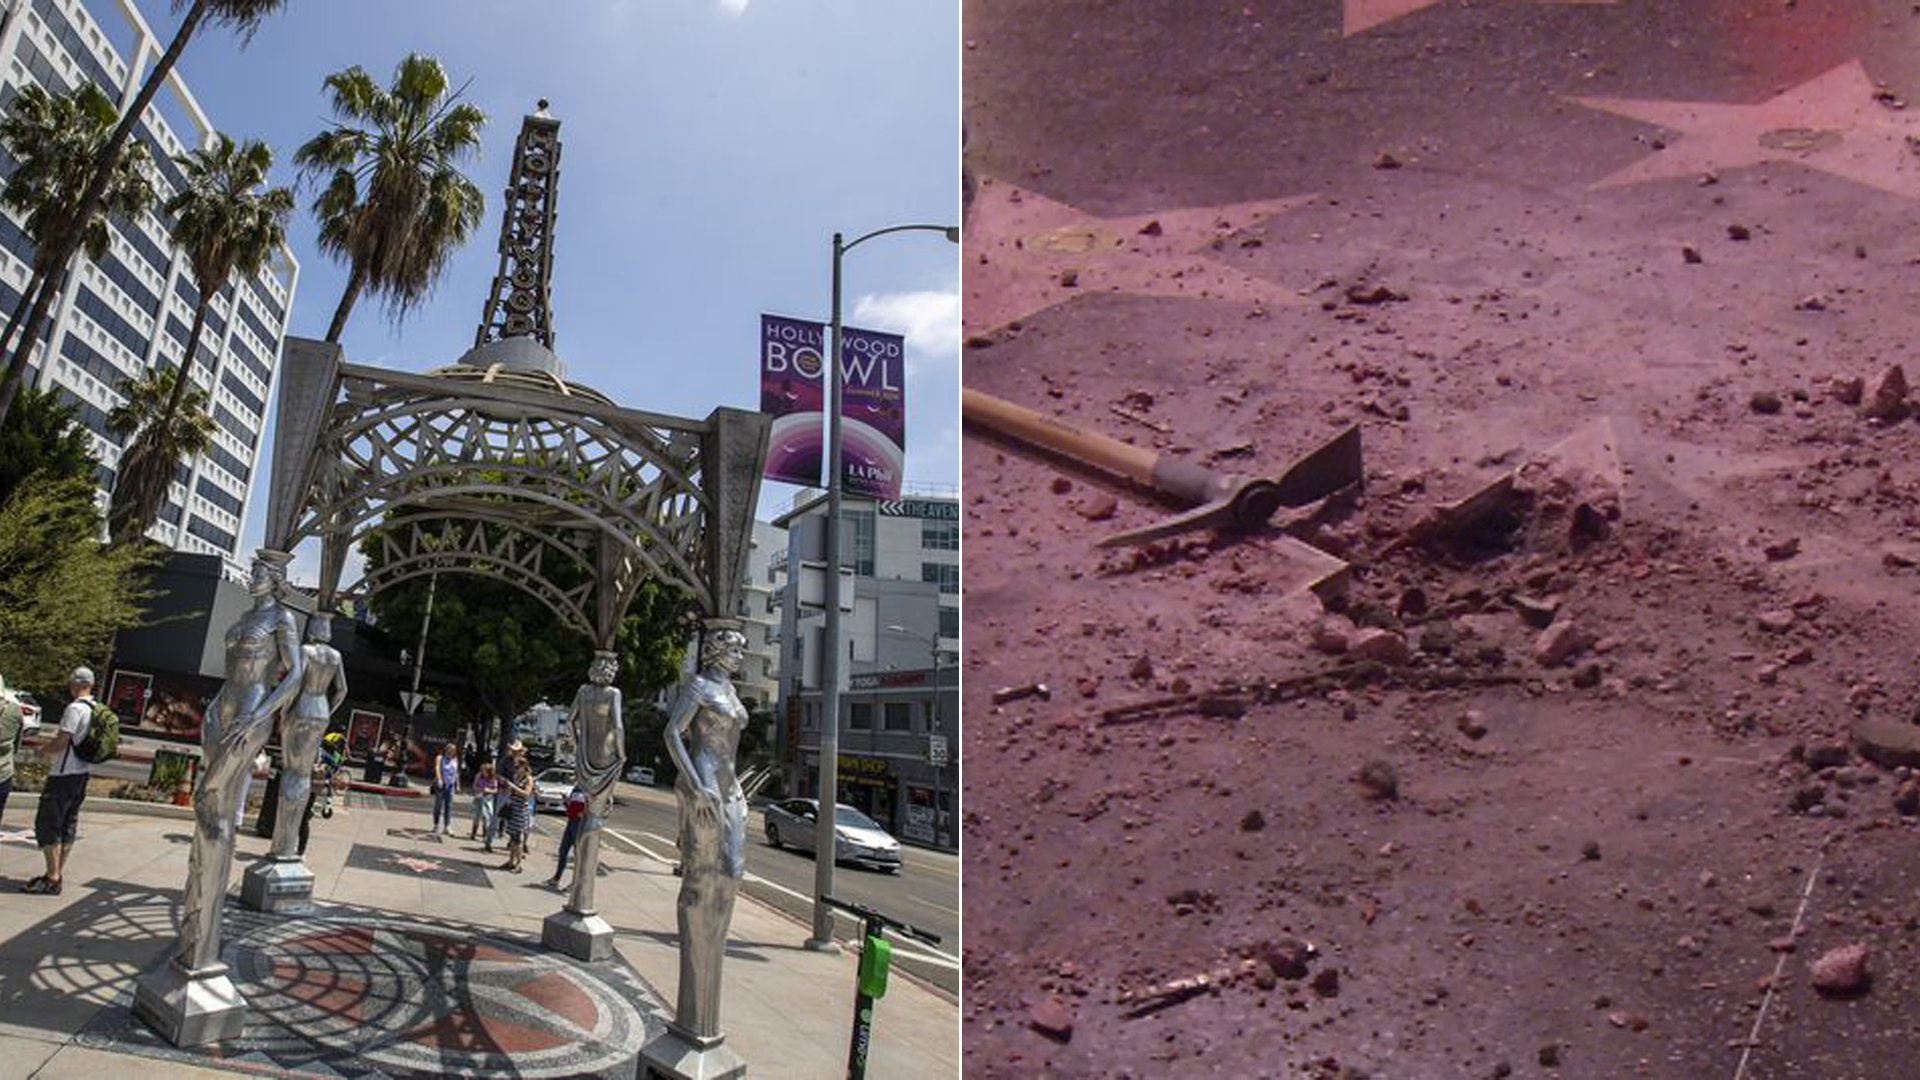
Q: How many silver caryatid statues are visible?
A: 4